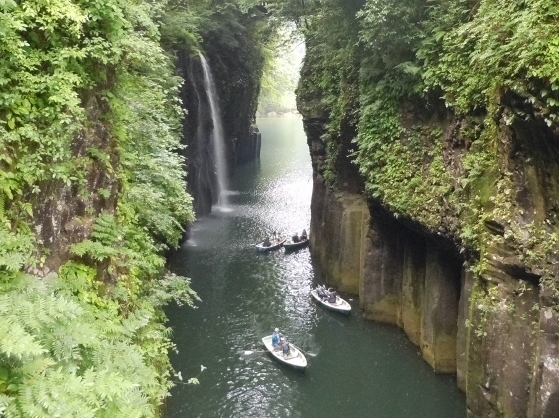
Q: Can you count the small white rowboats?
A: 4